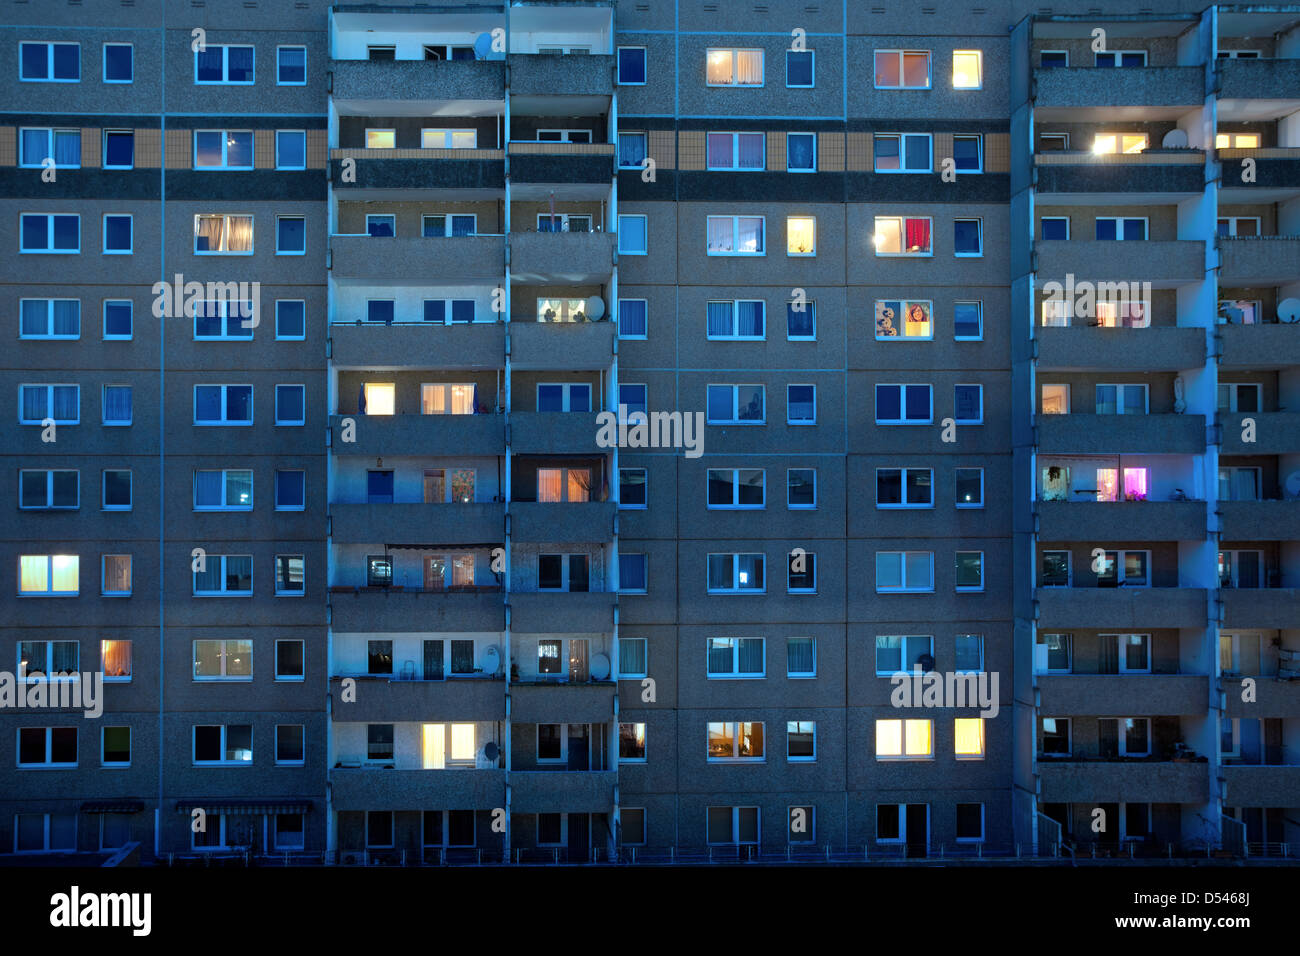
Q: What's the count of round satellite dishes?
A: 9